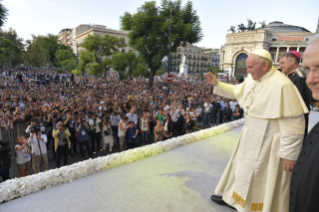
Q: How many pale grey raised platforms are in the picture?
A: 1